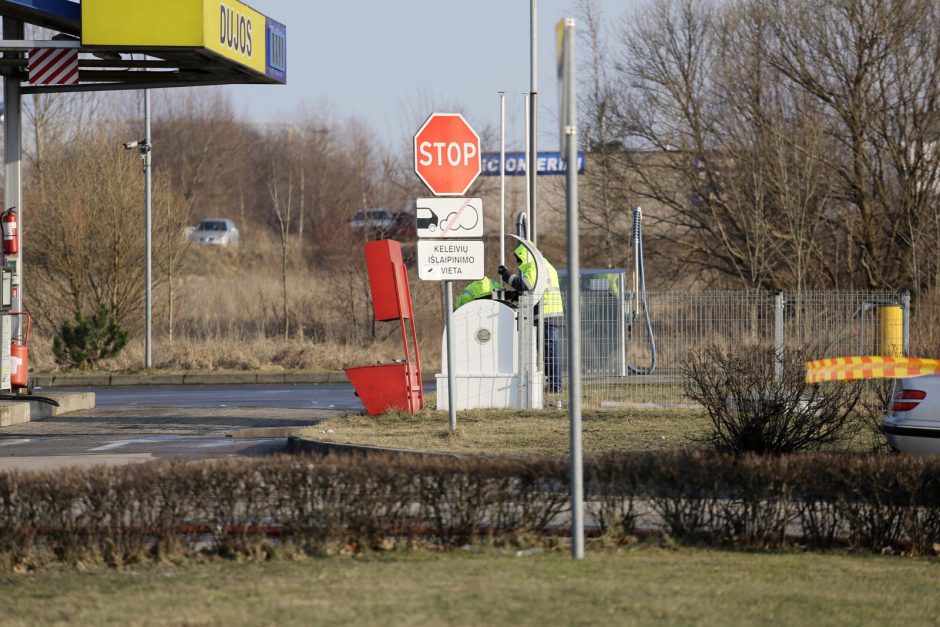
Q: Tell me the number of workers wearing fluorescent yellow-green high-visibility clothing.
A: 2